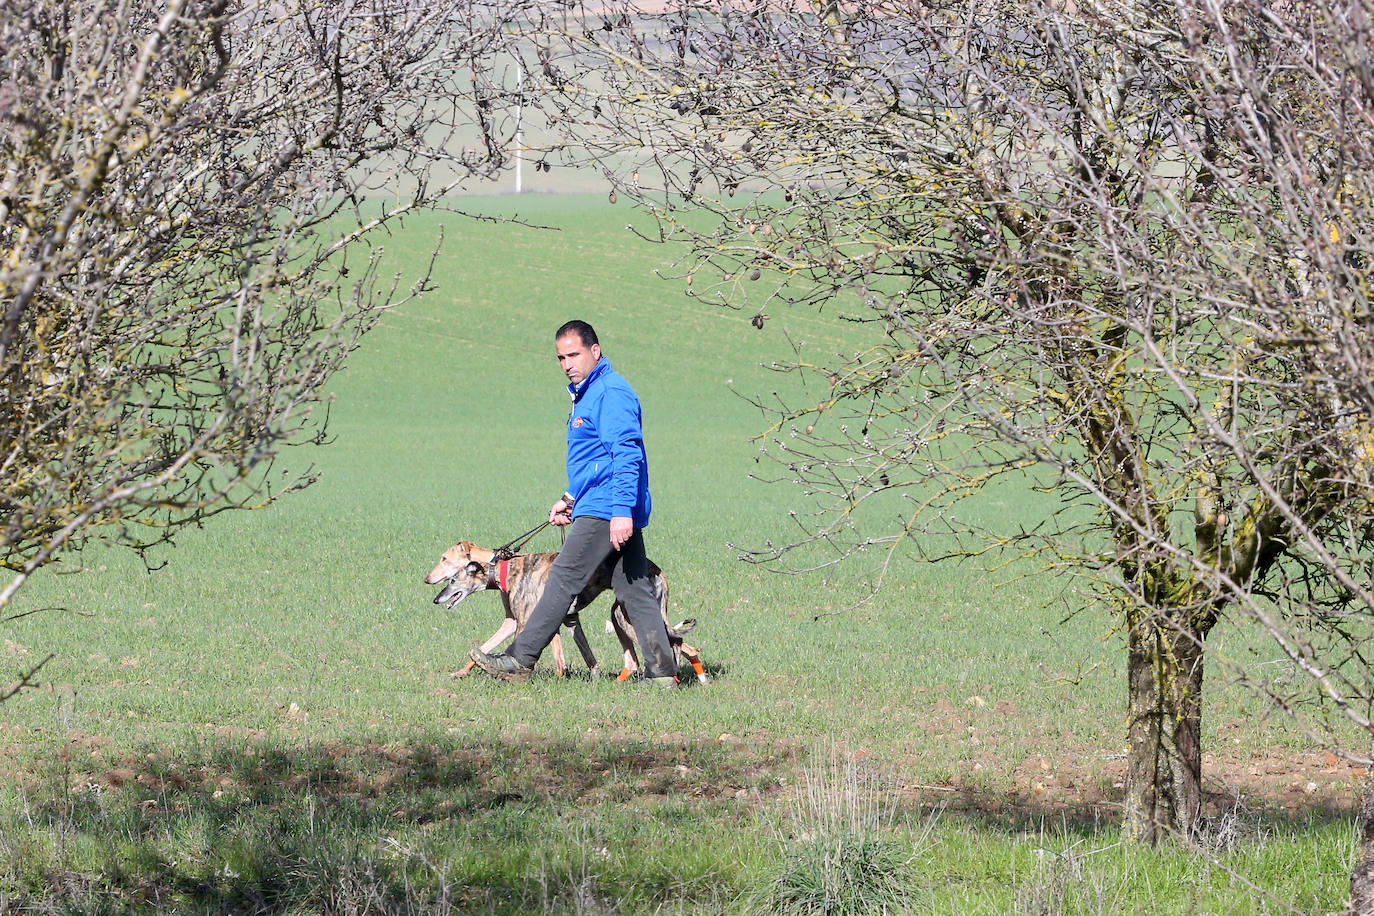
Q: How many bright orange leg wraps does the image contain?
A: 2